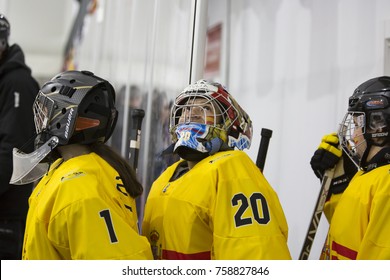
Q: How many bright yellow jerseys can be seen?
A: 3